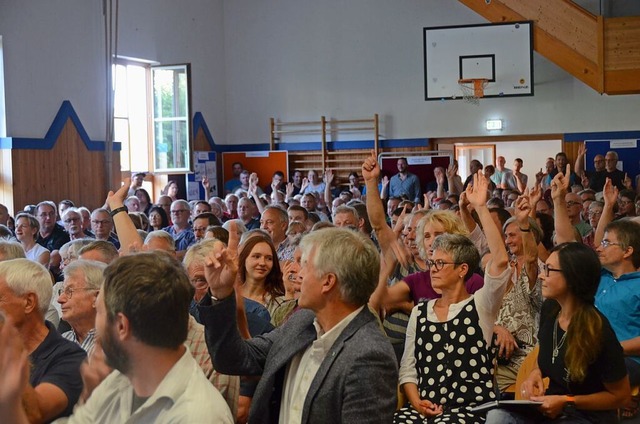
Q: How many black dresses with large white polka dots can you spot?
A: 1